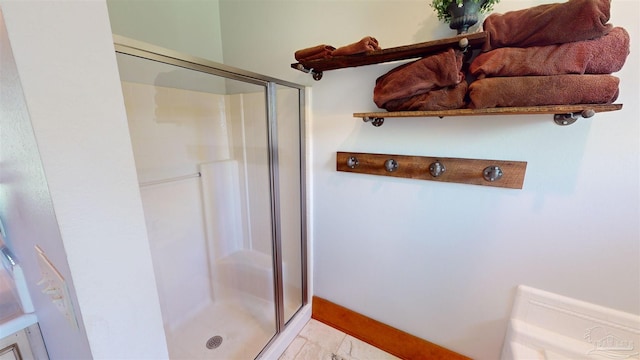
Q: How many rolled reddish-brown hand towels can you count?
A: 2